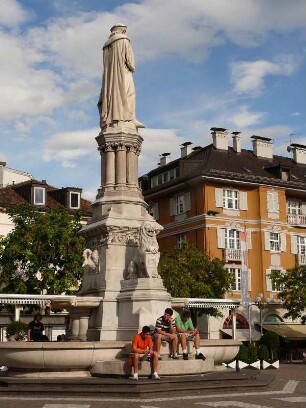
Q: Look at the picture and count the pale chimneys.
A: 6